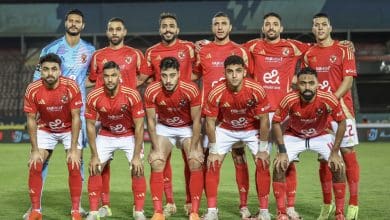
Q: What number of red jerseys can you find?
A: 10